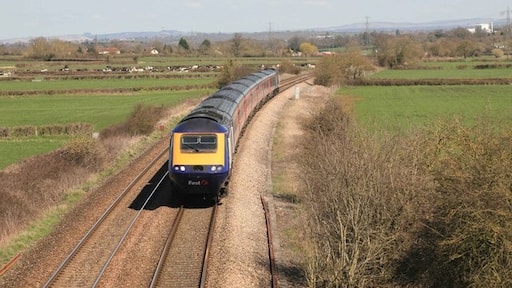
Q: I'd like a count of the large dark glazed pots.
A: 0